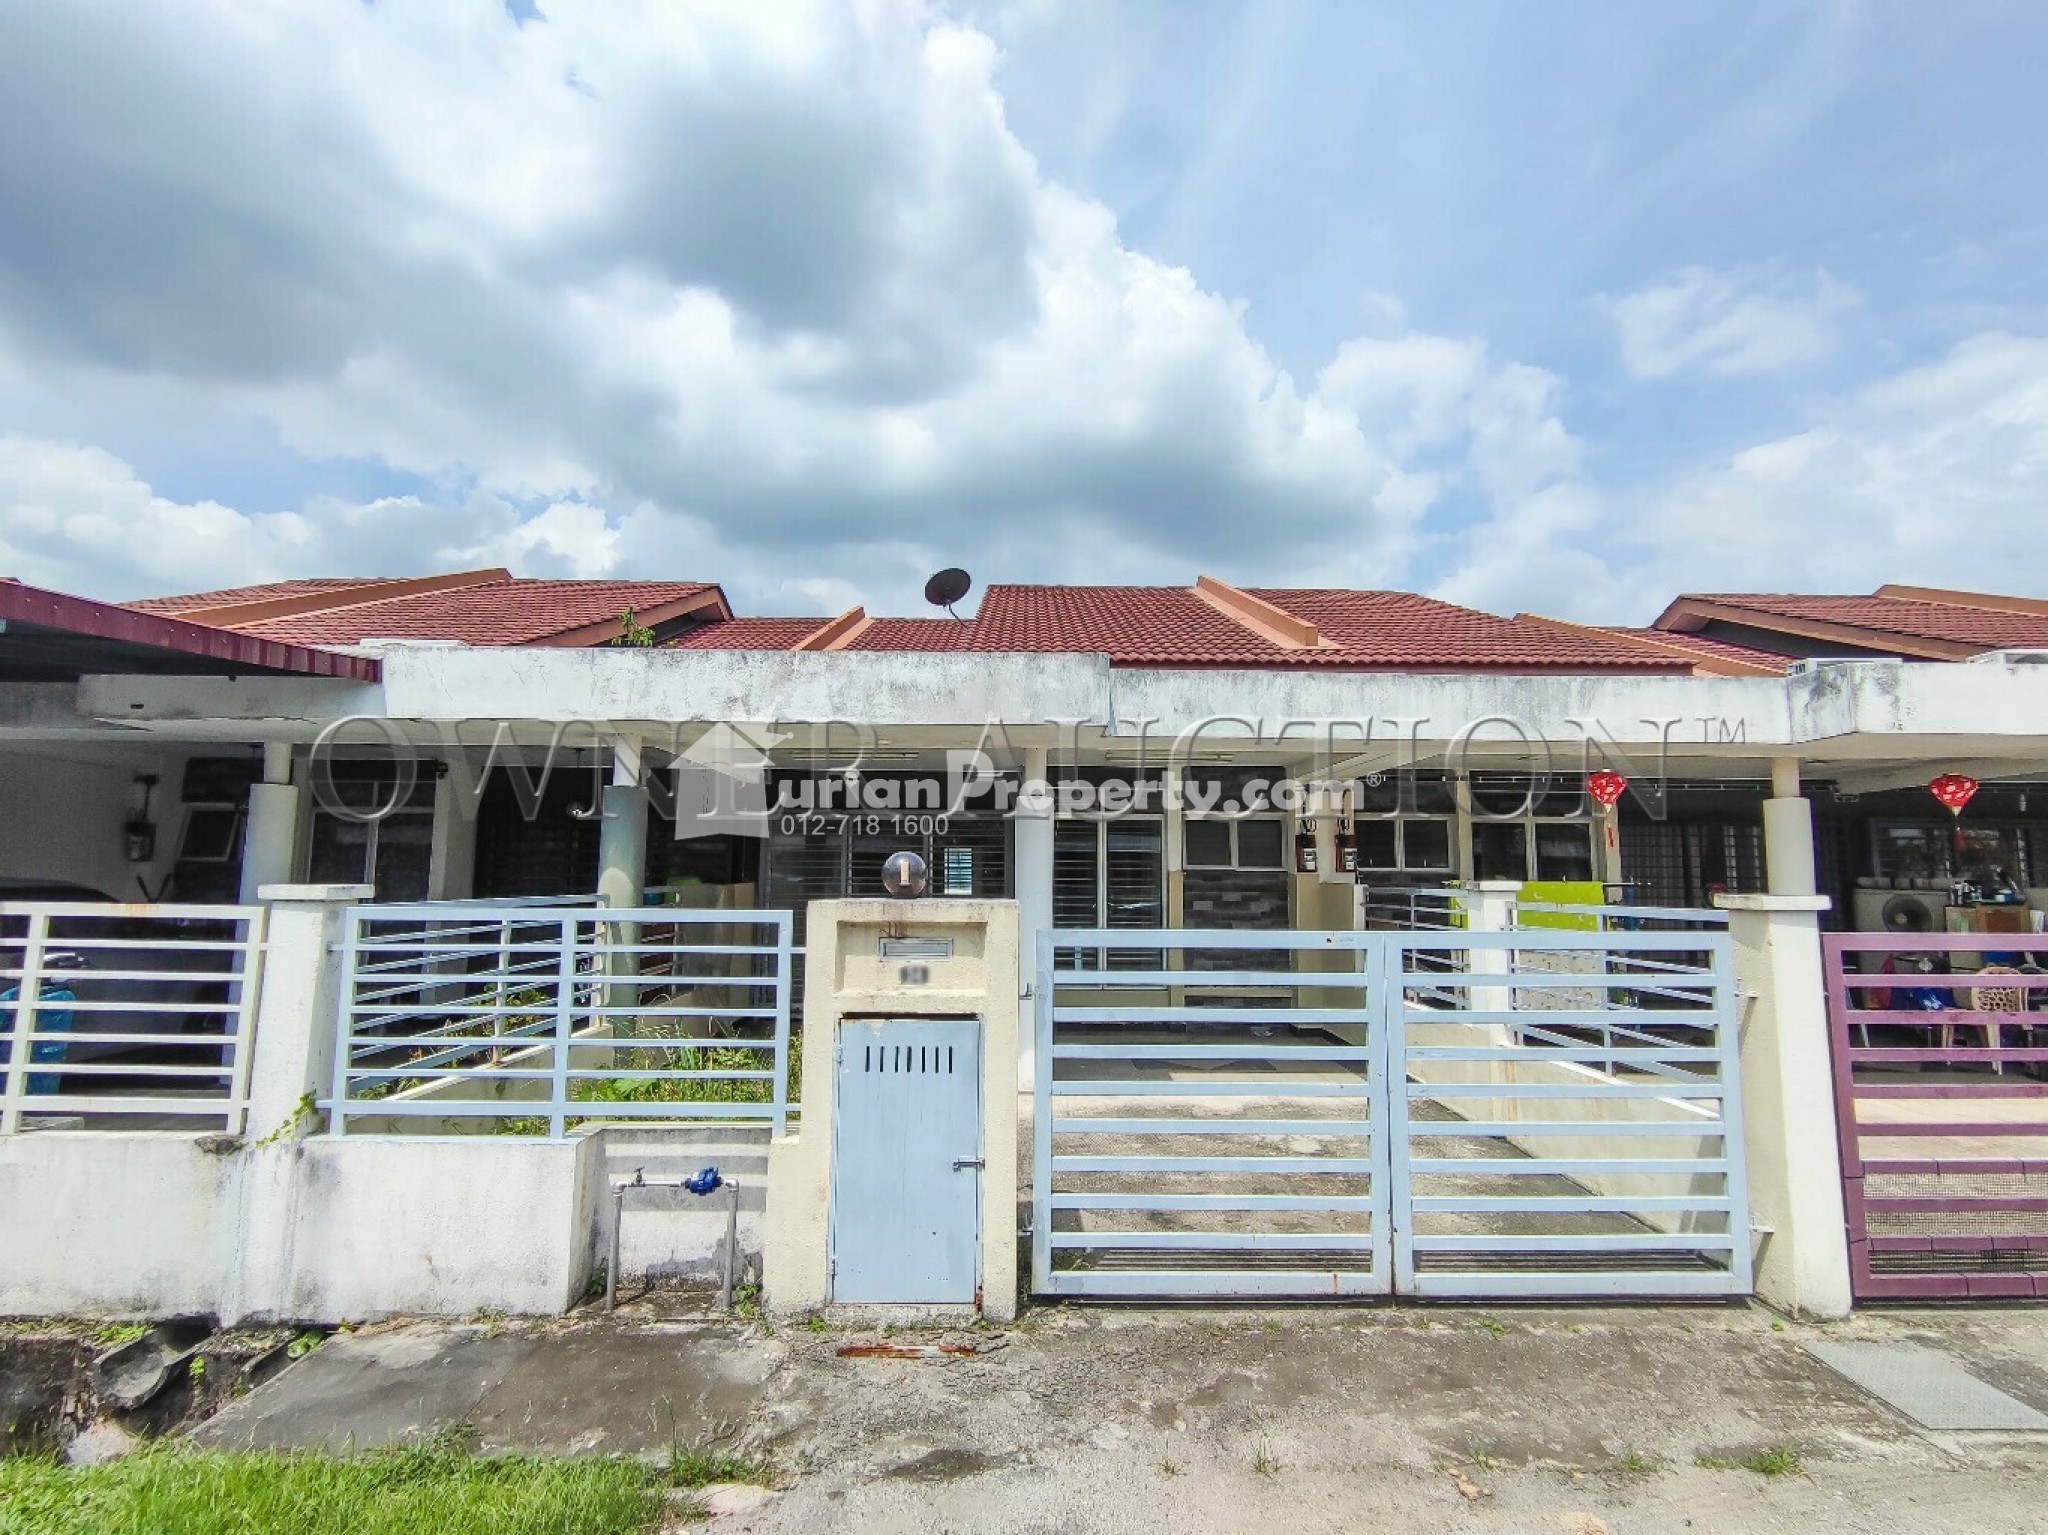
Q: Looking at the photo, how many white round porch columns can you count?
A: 4